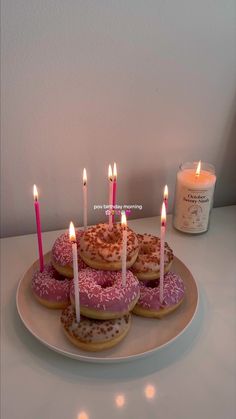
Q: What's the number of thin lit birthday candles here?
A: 8